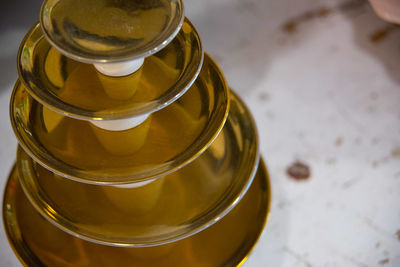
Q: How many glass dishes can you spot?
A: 5